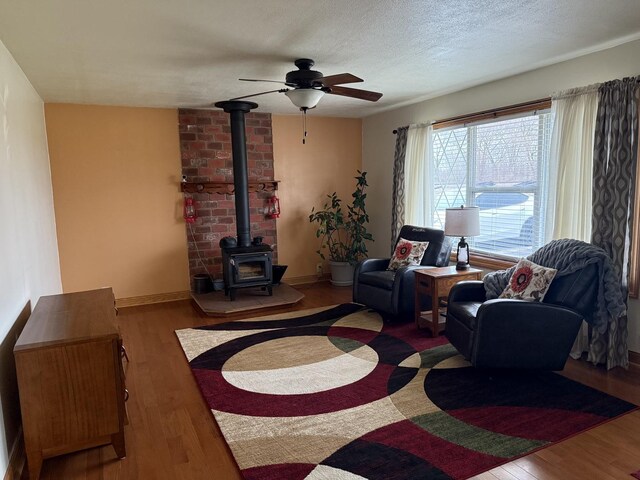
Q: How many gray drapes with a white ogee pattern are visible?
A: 2